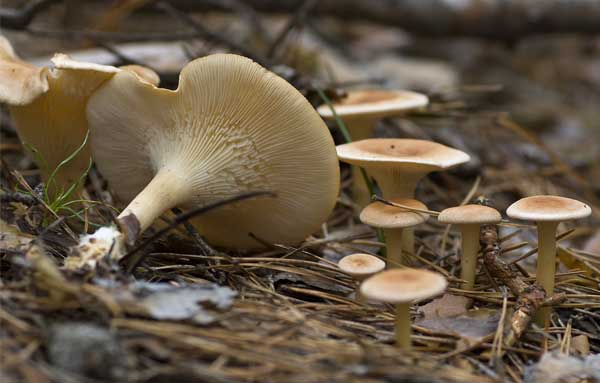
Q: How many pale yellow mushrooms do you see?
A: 9